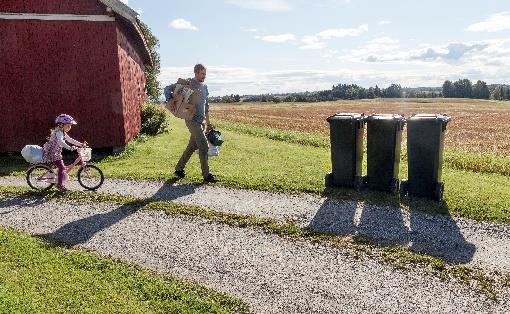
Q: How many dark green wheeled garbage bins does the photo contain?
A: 3